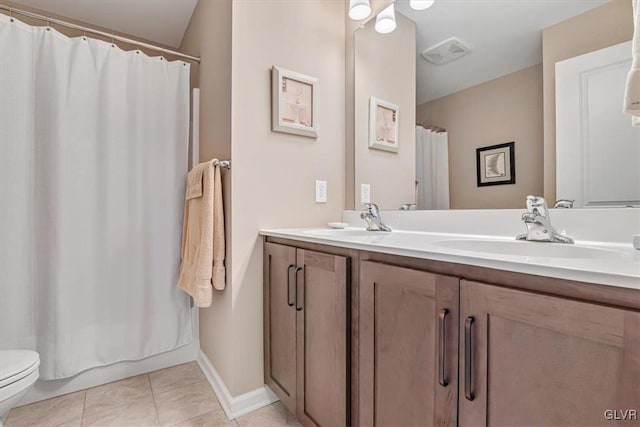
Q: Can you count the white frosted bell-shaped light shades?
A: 3